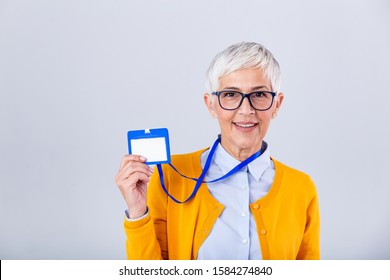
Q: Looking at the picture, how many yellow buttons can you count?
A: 2